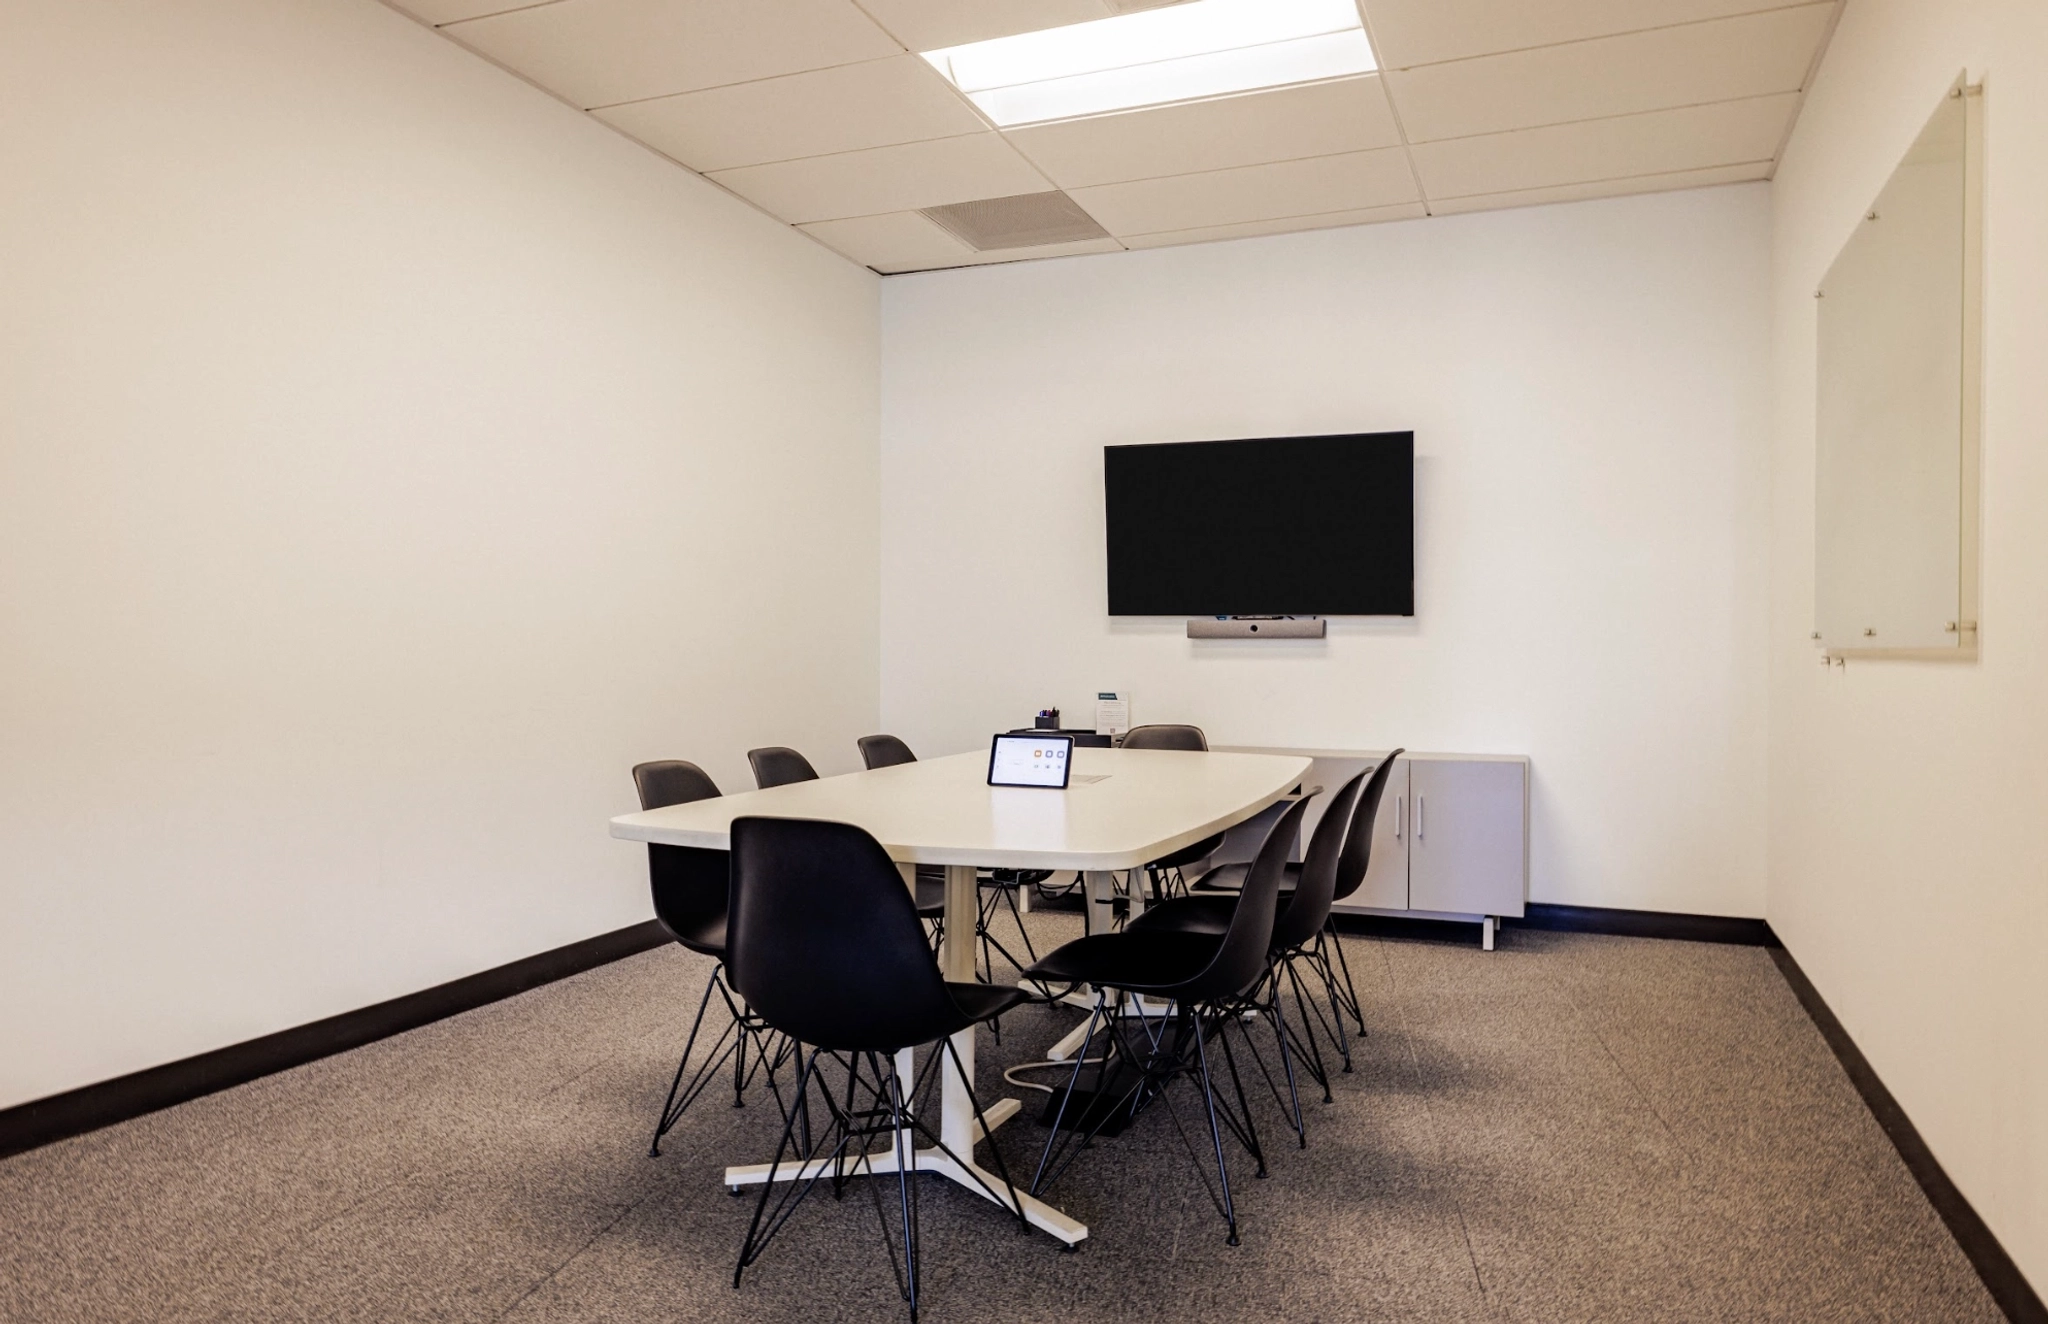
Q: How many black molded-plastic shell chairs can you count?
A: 8